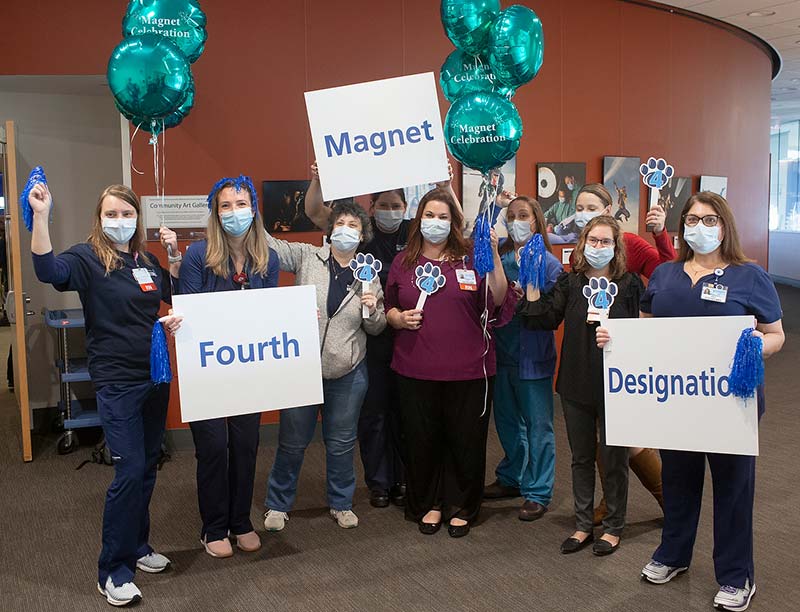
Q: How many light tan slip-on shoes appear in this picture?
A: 2